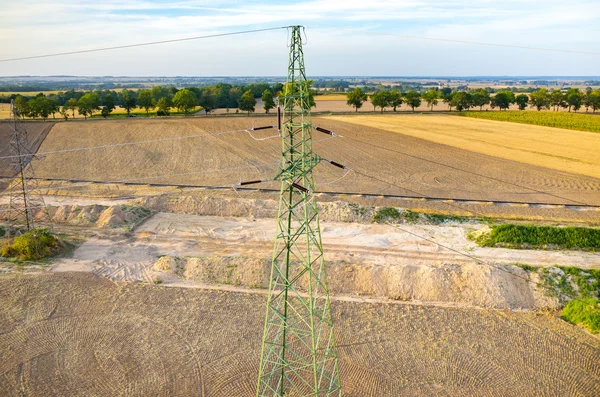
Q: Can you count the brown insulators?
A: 6